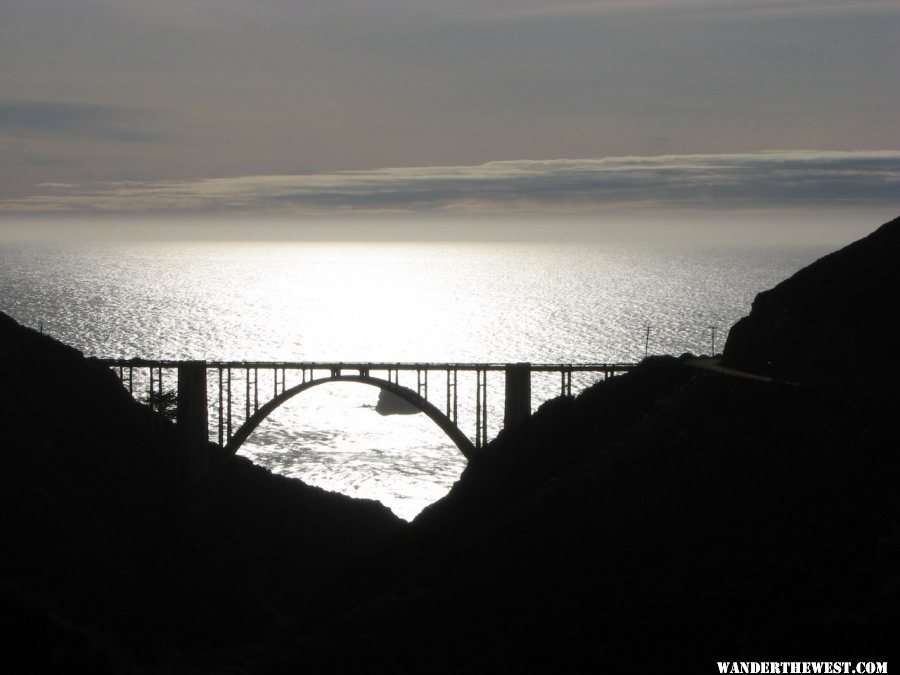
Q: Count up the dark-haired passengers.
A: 0